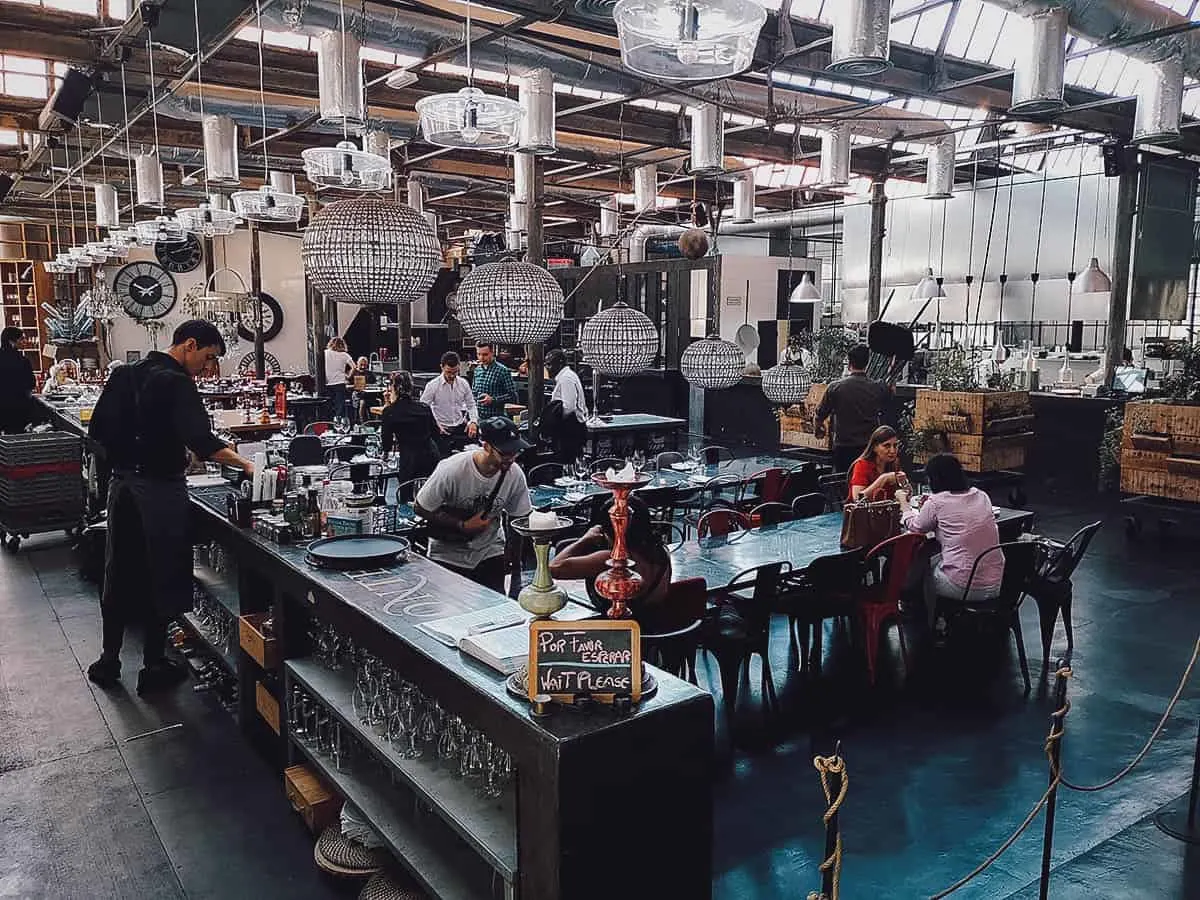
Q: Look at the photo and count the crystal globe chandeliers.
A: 5